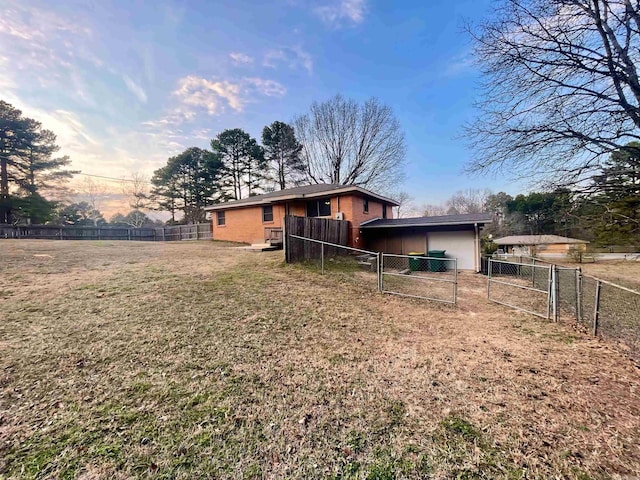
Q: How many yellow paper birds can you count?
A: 0